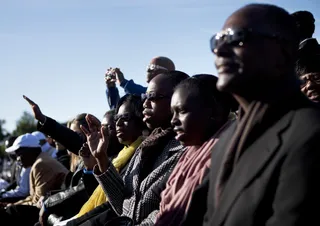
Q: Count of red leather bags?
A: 0